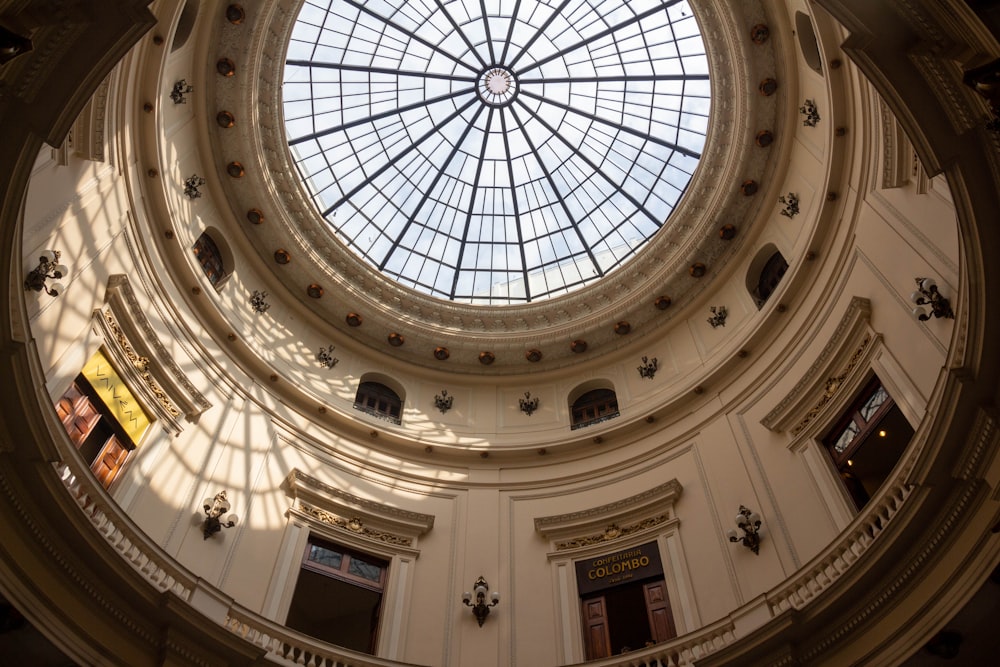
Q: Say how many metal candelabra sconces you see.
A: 15